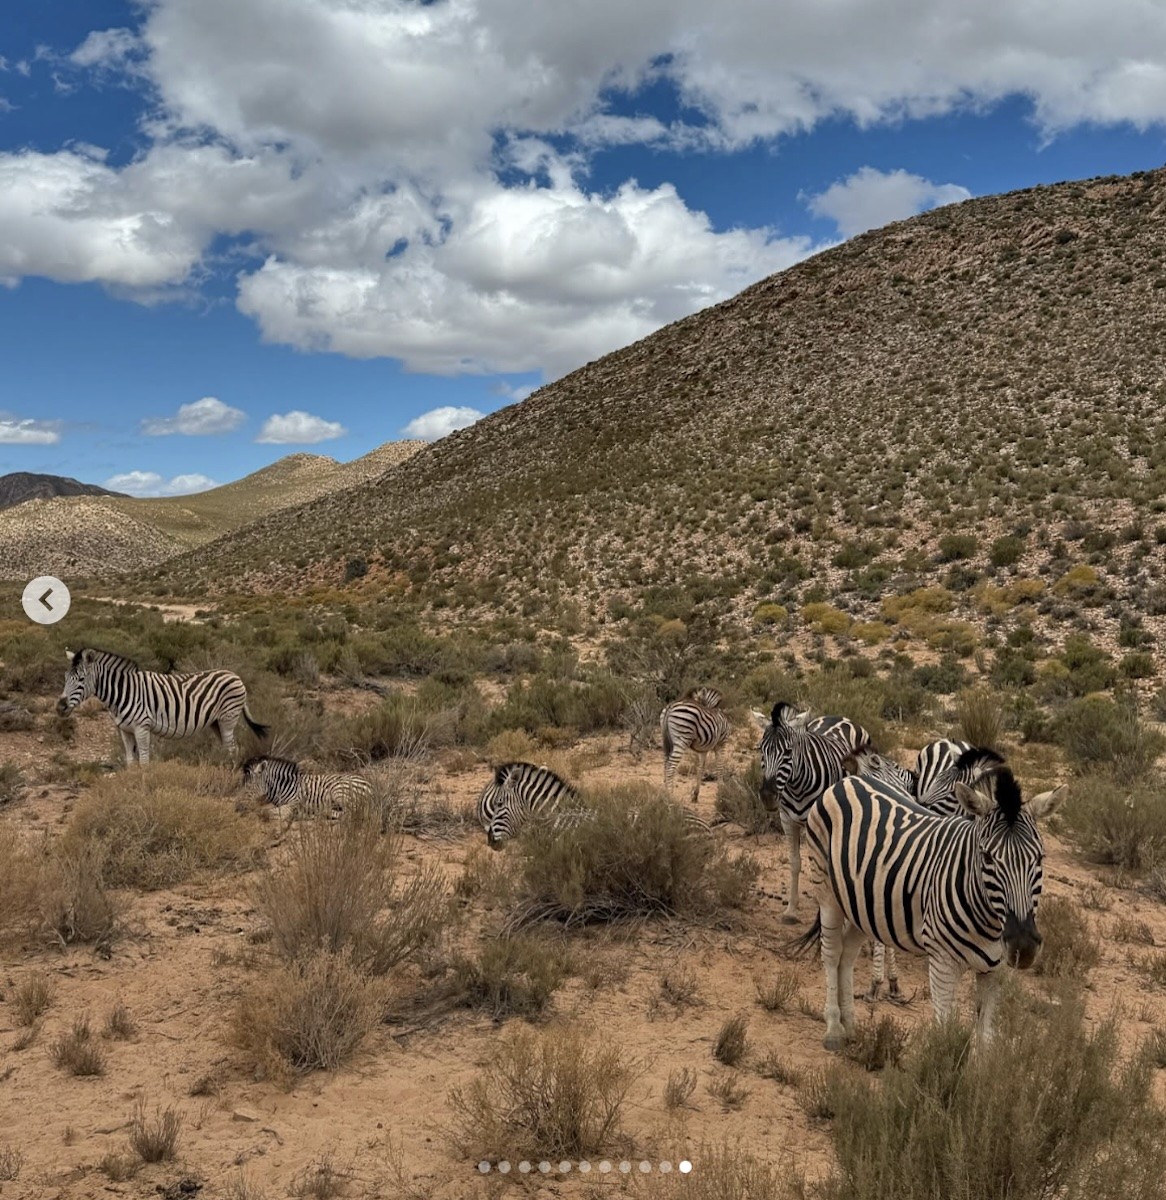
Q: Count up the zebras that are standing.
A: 6